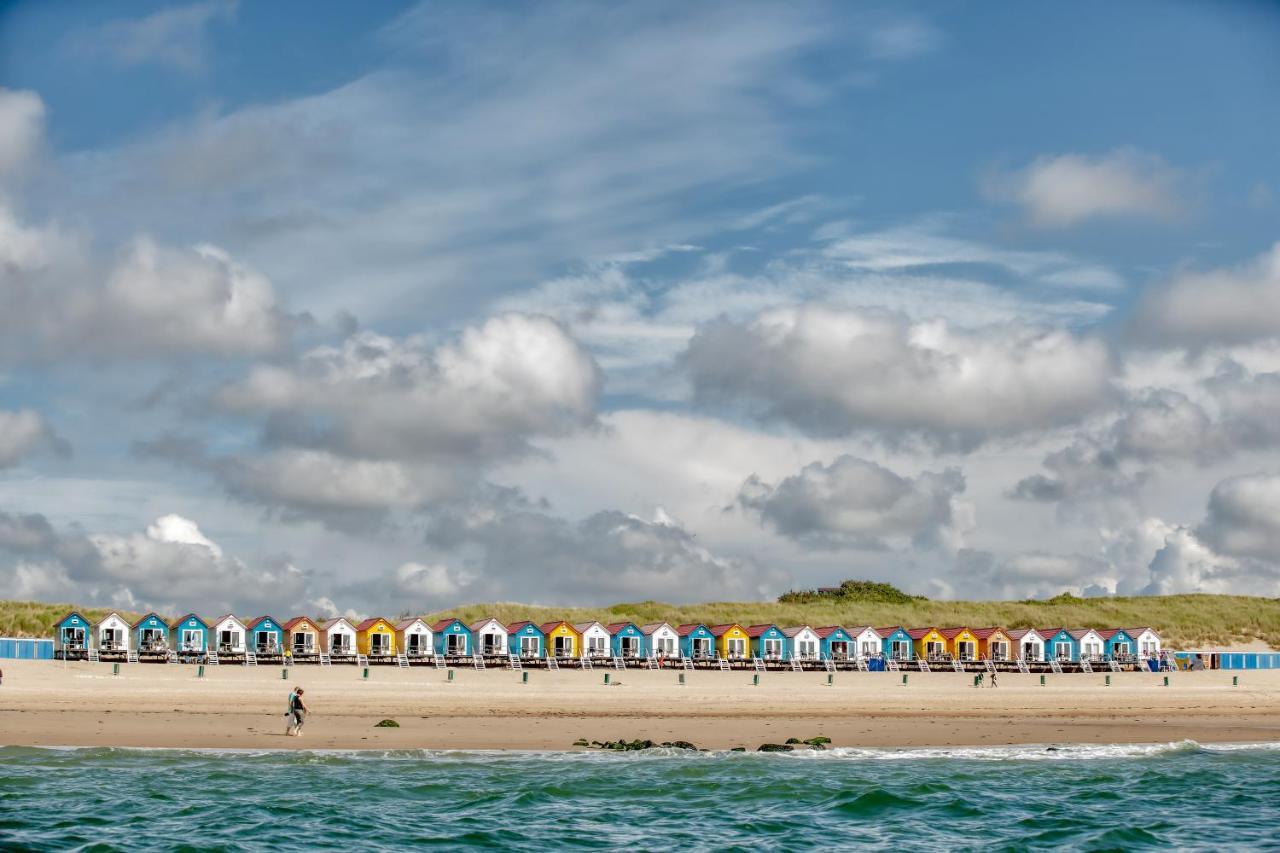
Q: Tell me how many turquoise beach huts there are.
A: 13